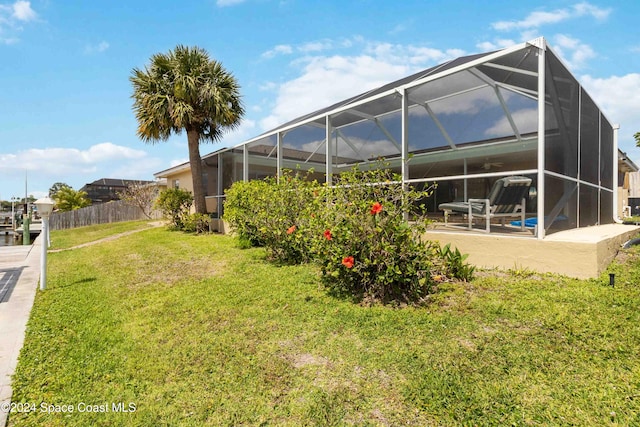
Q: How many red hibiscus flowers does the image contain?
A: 4